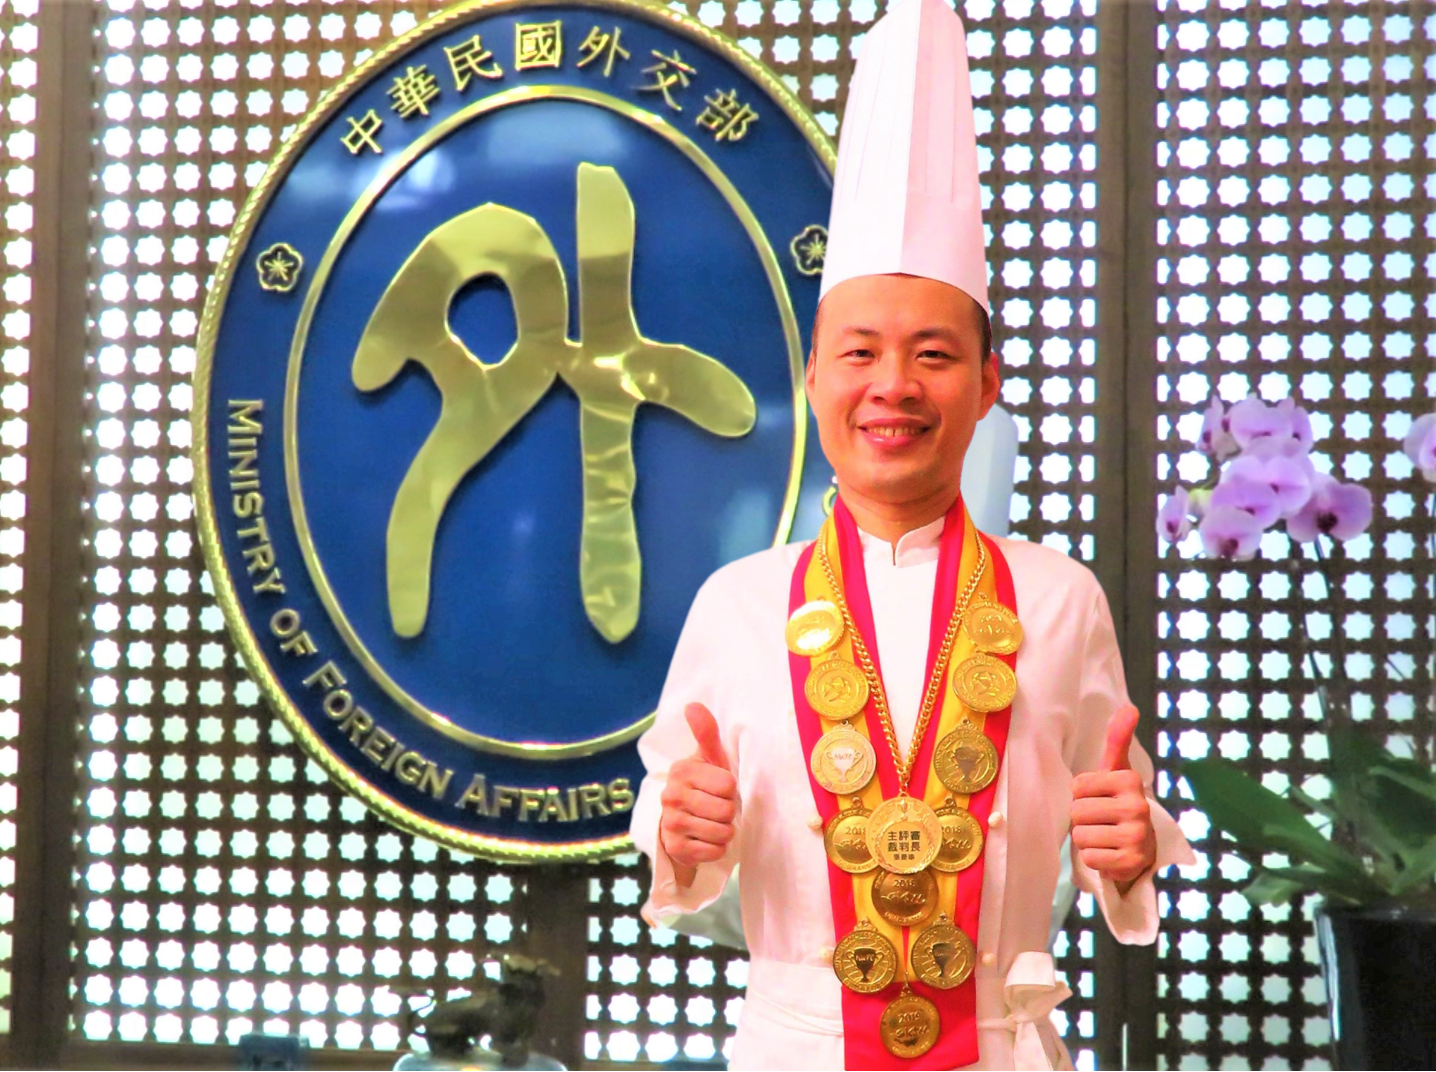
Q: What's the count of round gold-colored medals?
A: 13